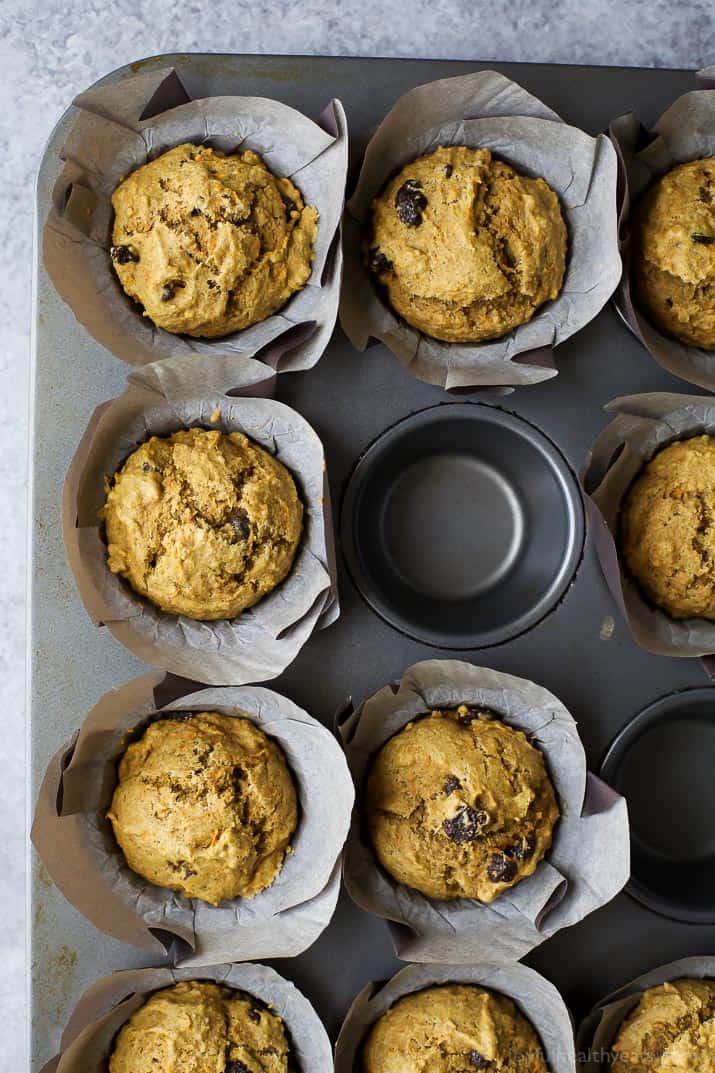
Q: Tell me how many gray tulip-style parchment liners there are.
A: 10